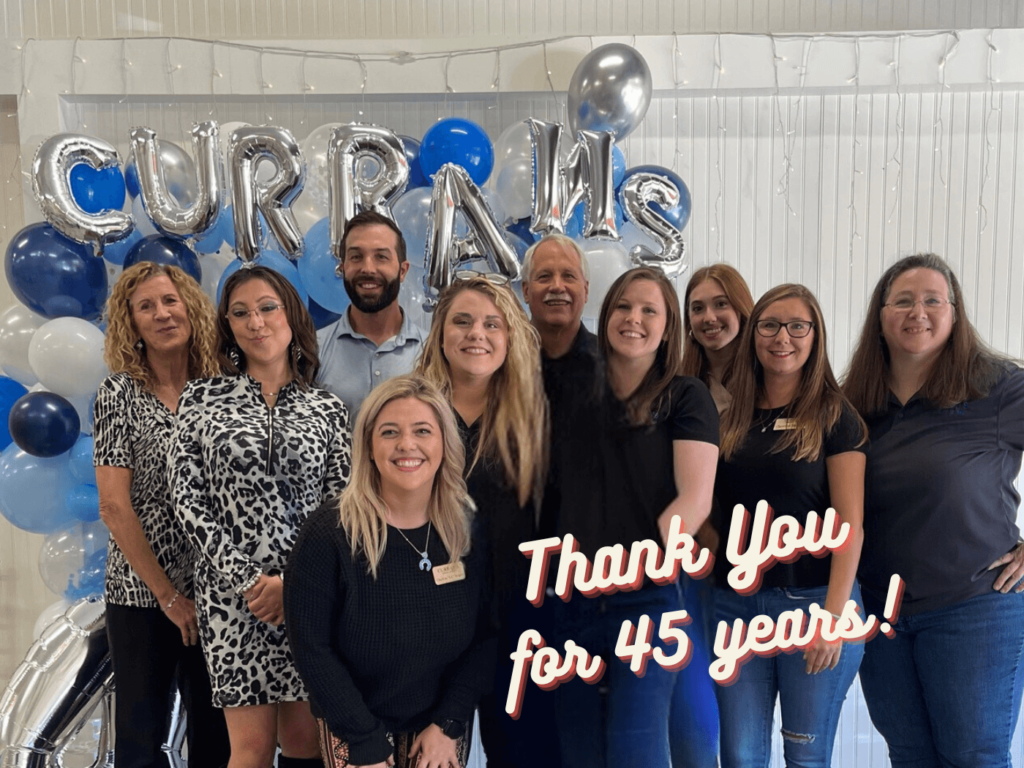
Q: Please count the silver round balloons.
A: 2